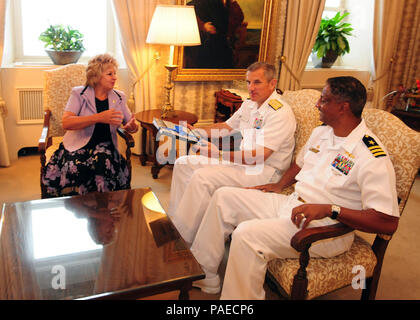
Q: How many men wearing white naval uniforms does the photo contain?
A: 2